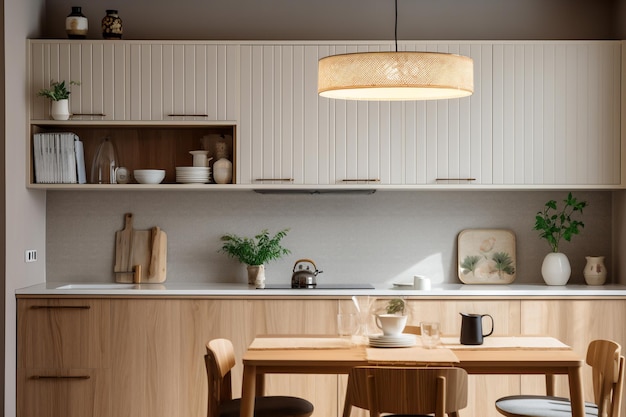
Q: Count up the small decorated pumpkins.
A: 0